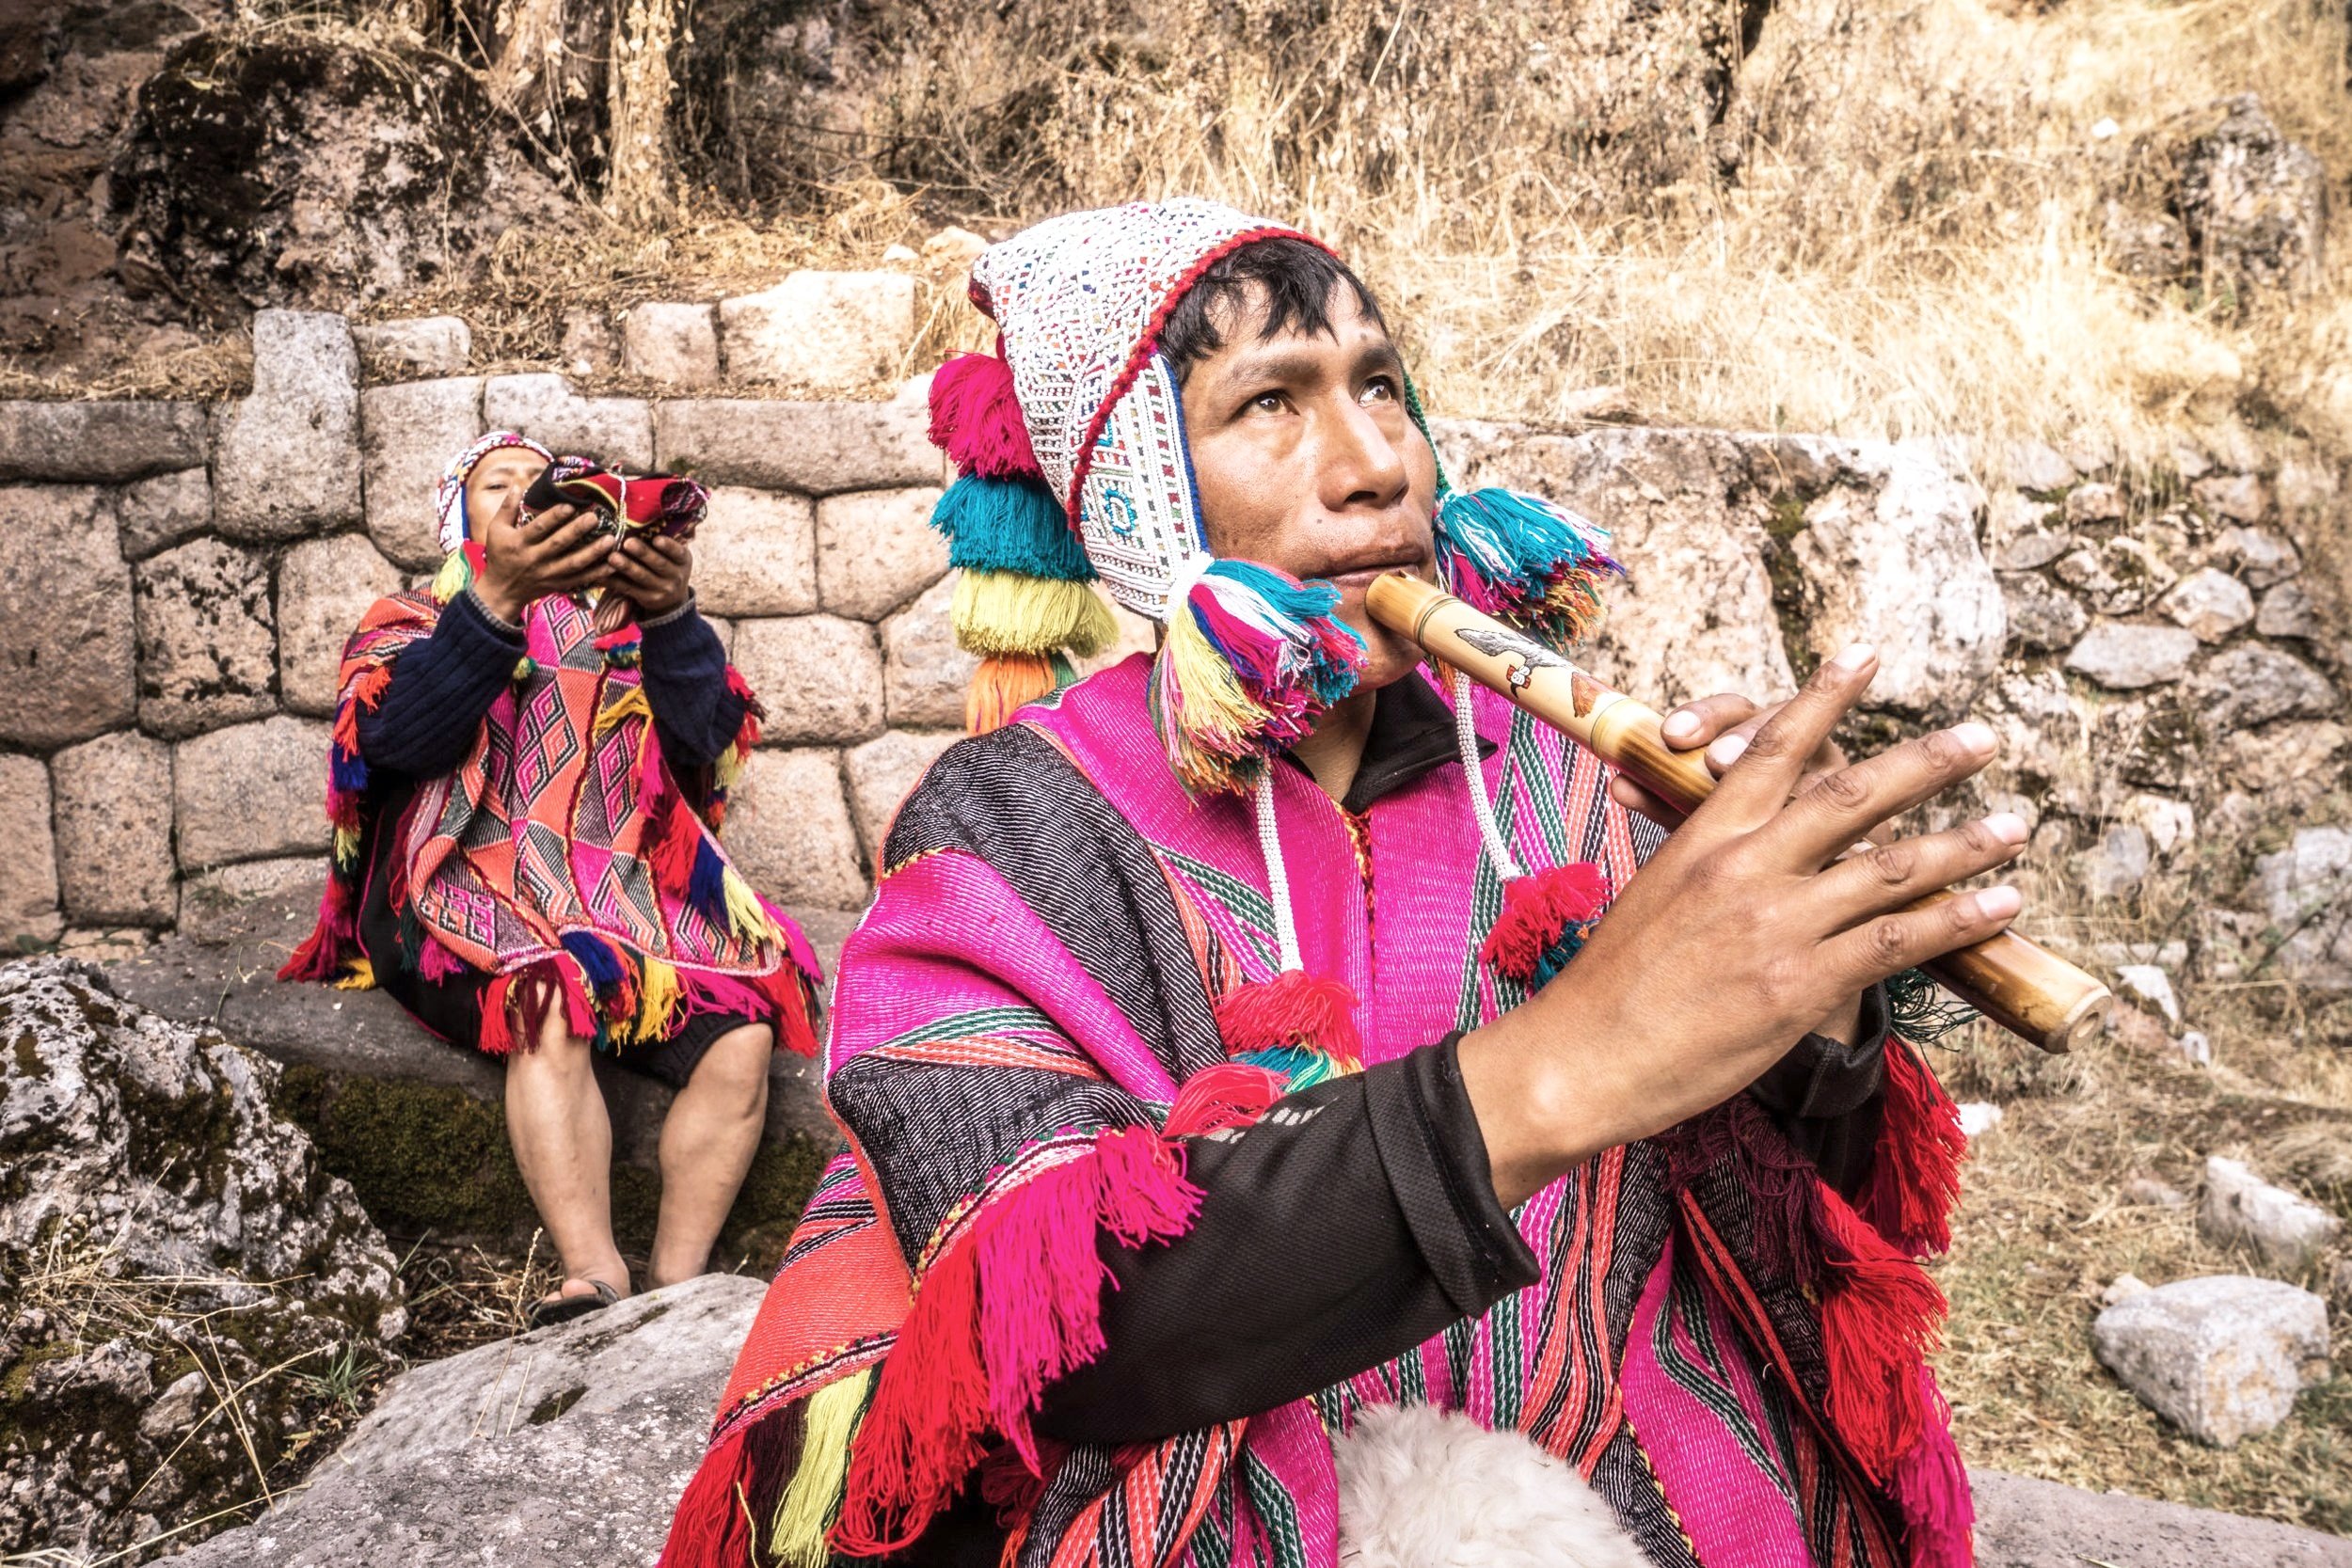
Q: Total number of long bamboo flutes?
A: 1